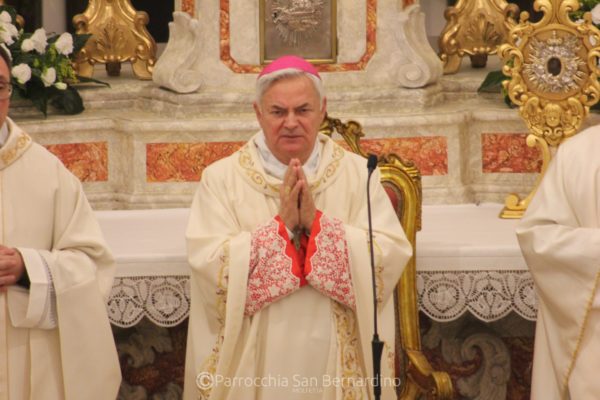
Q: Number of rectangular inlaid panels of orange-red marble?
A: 4